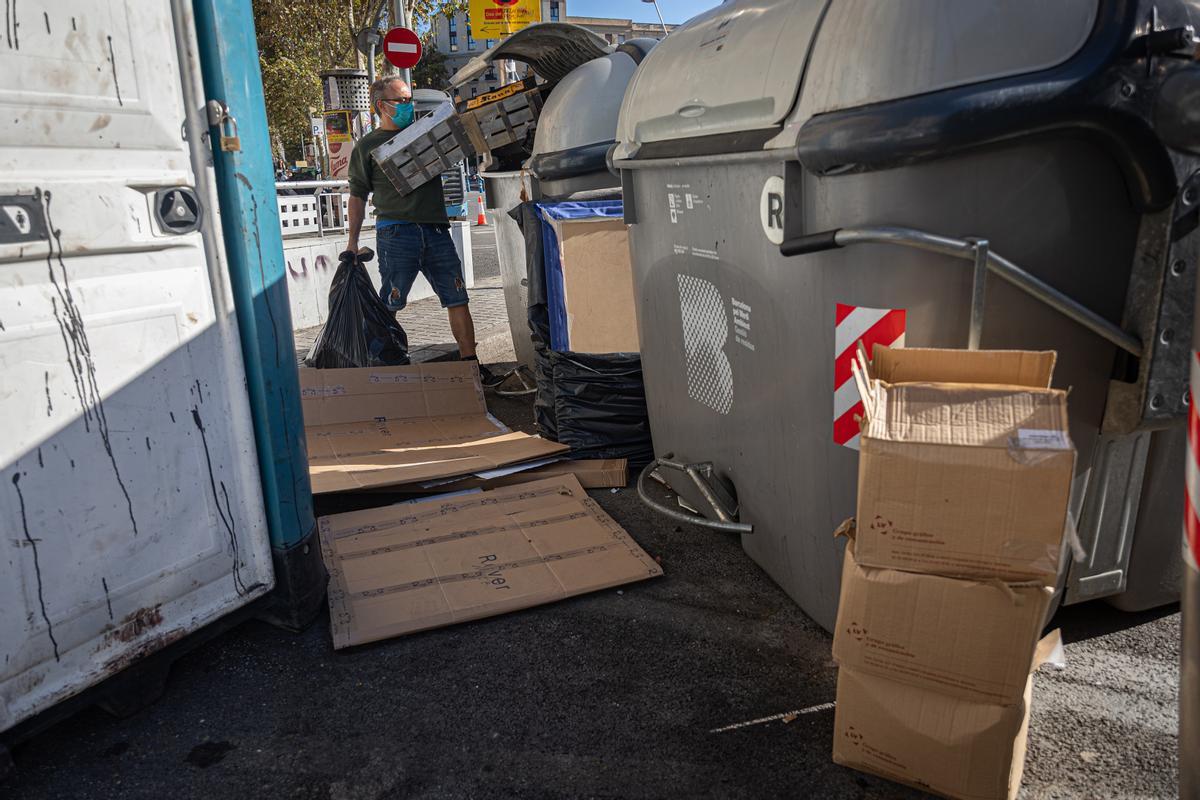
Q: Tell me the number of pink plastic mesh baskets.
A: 0